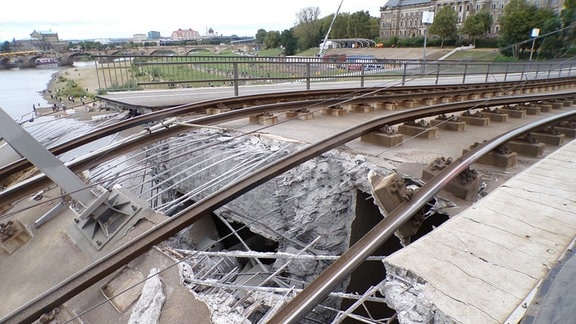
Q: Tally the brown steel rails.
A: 4